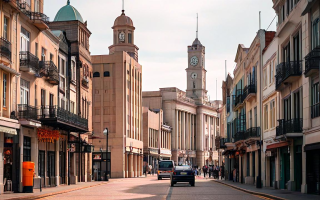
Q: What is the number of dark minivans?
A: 1